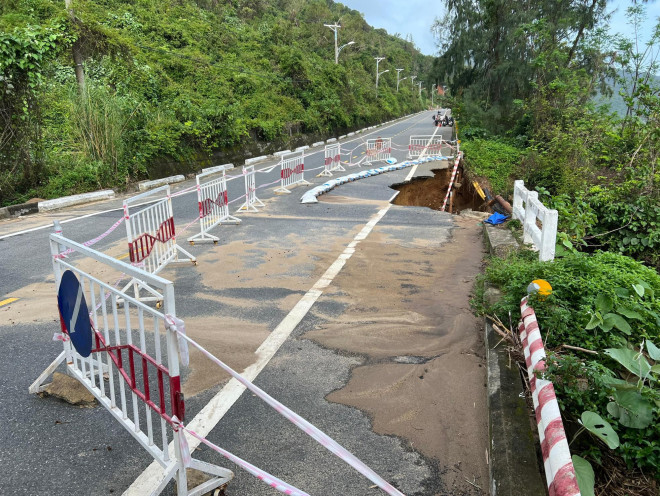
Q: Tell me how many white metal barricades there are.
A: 8